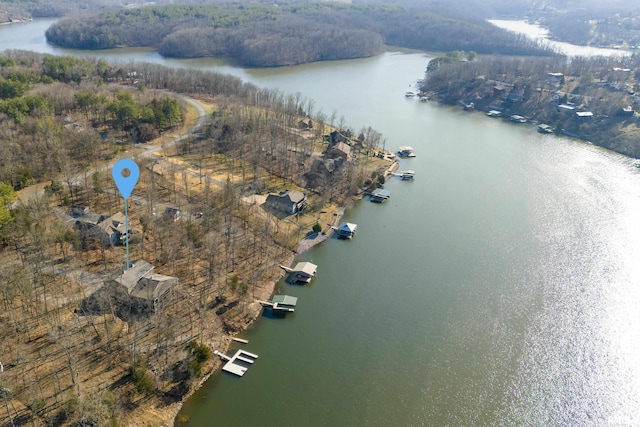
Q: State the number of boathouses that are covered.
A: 6